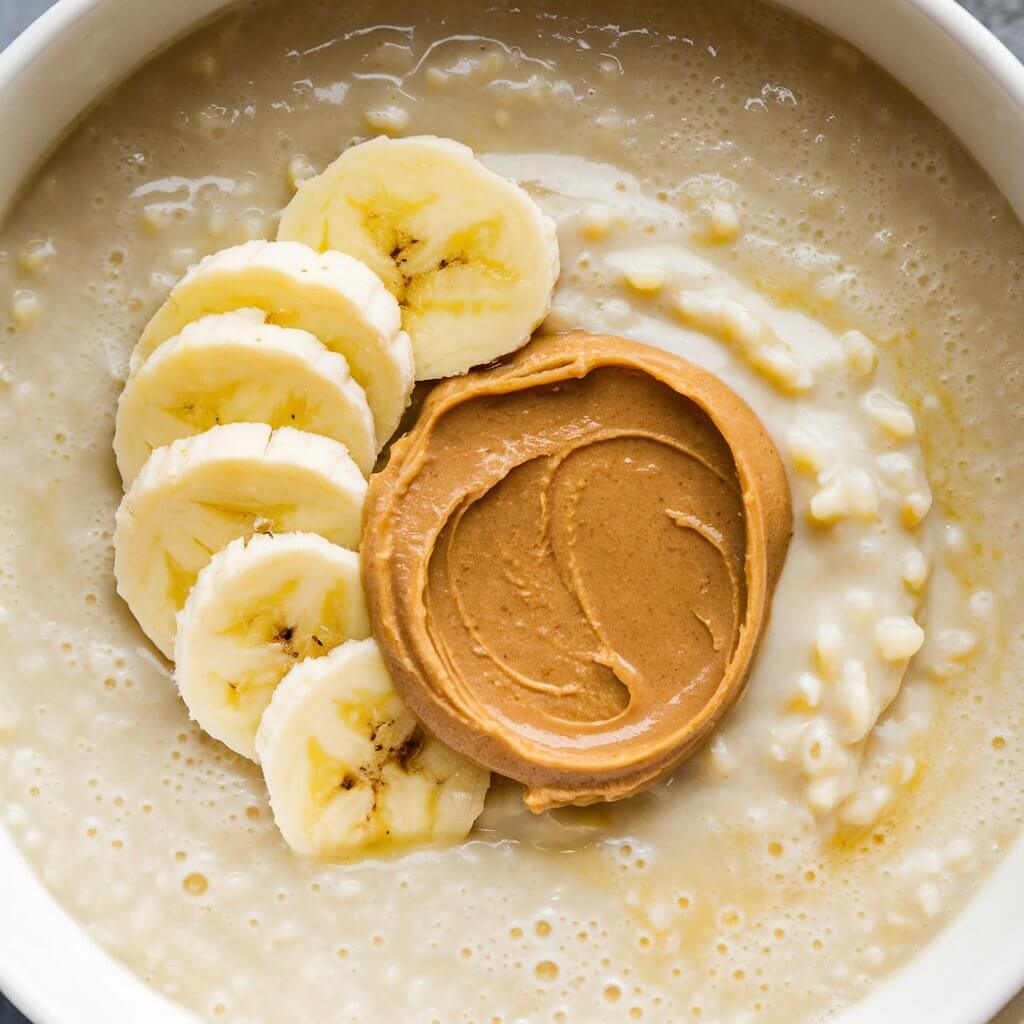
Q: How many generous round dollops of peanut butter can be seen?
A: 1